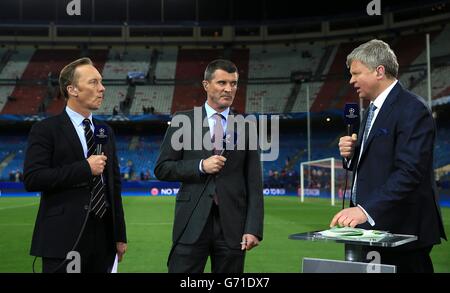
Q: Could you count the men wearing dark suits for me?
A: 3